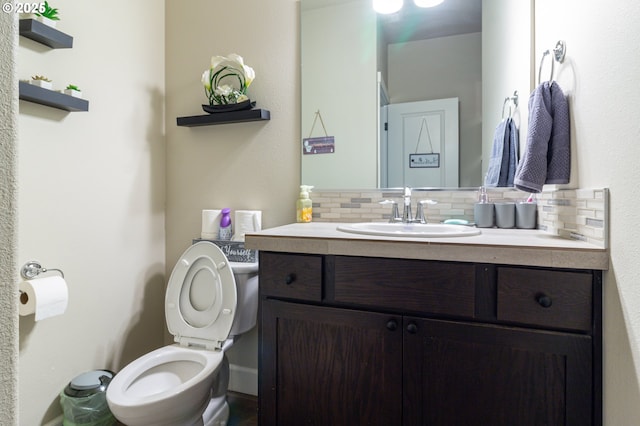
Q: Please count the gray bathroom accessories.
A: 3